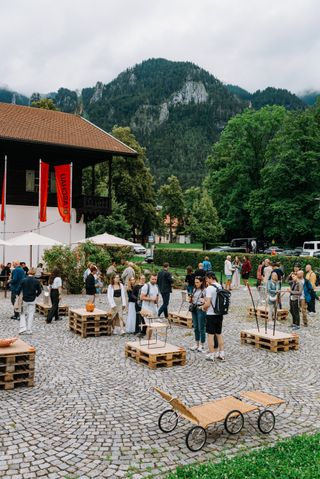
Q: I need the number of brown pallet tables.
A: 7